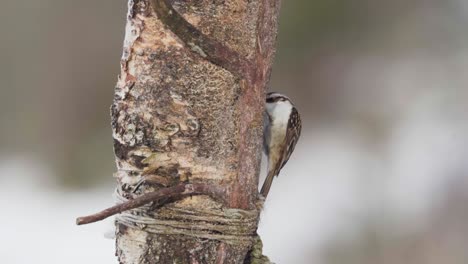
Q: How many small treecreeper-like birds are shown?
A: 1